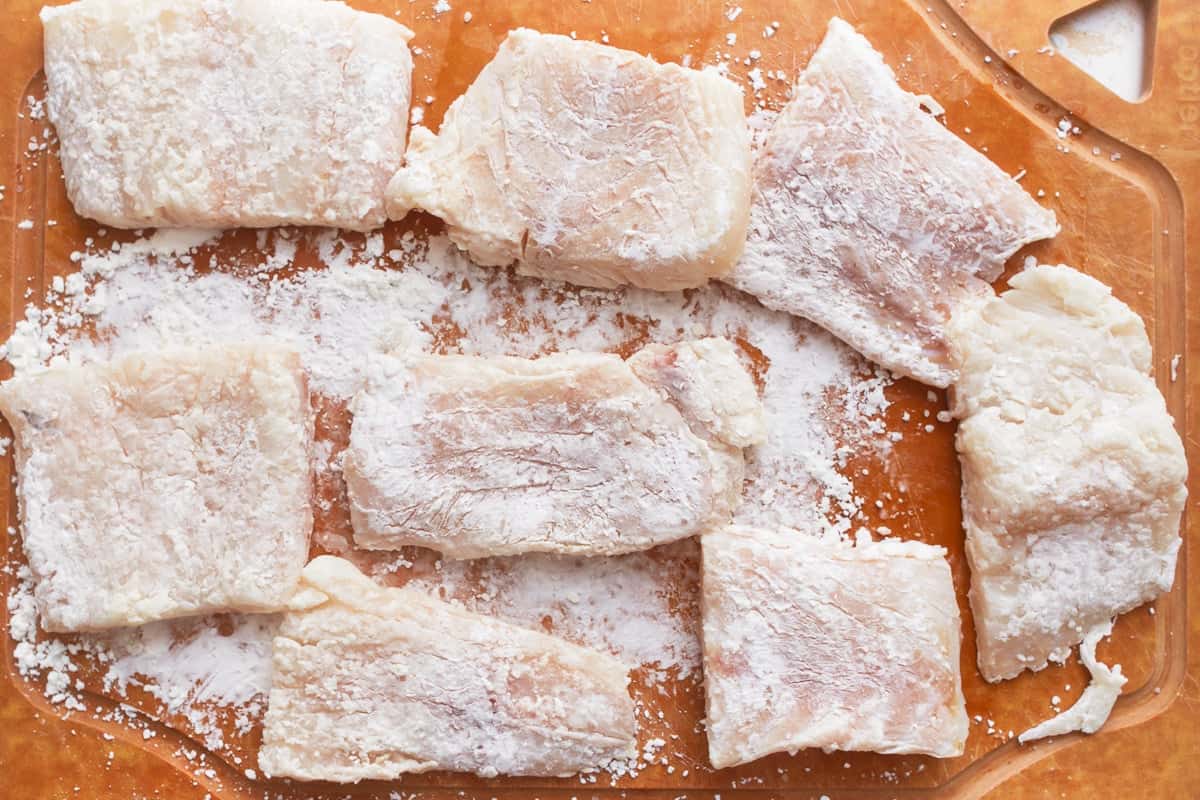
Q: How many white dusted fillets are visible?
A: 8